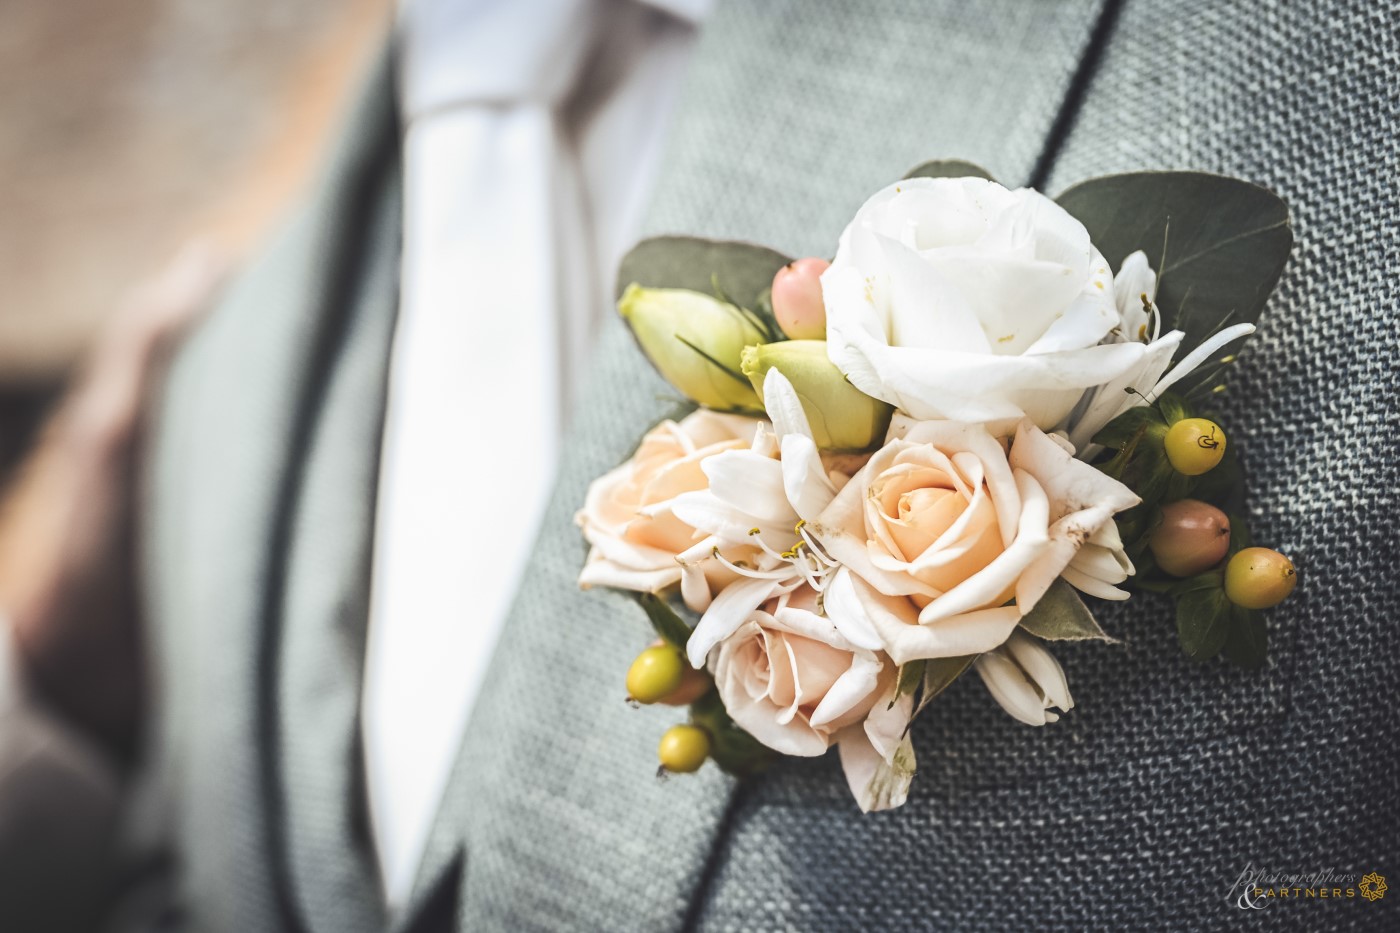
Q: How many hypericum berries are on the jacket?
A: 7